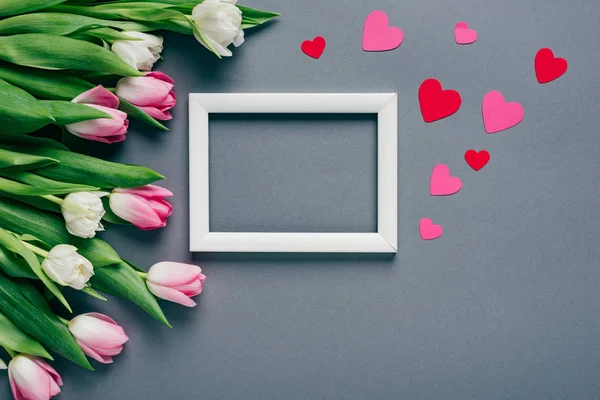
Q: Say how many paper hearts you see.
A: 9